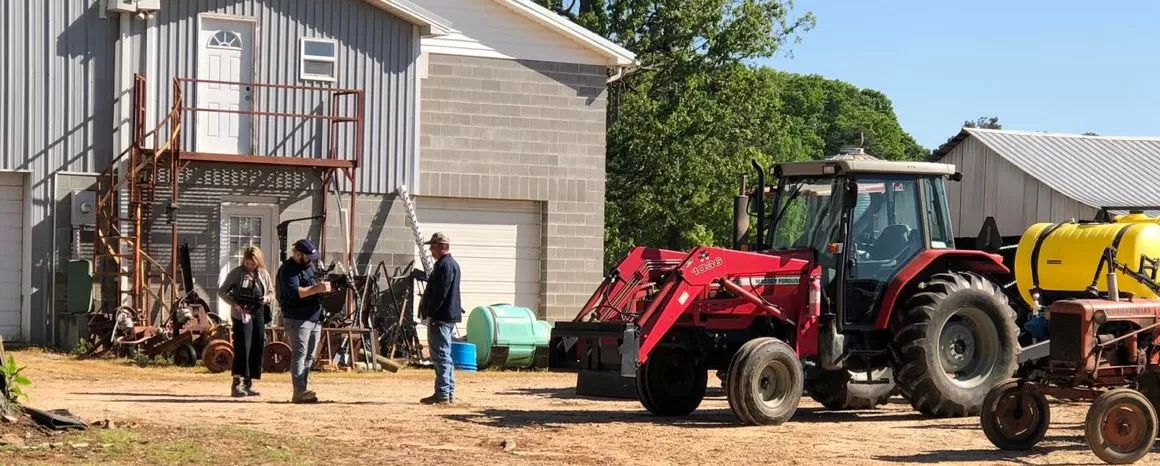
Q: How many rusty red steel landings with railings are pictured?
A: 1